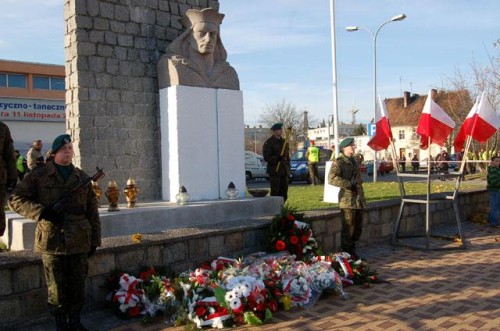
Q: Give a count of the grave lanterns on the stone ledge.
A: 5